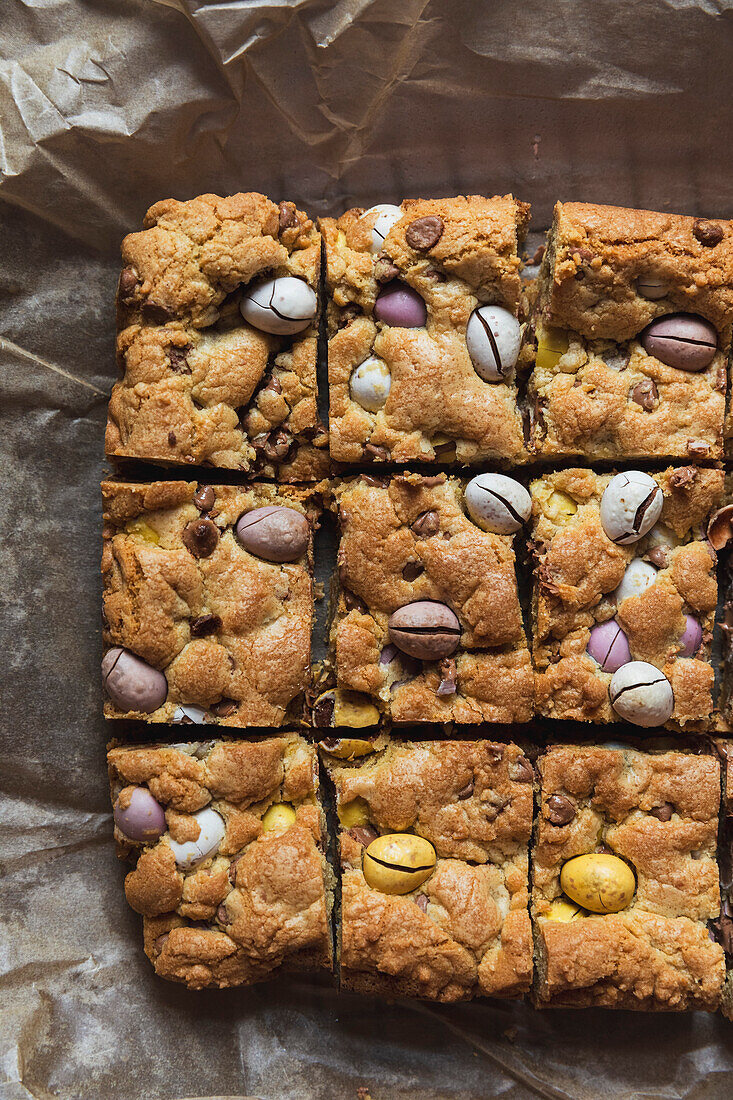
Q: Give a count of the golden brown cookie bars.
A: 9